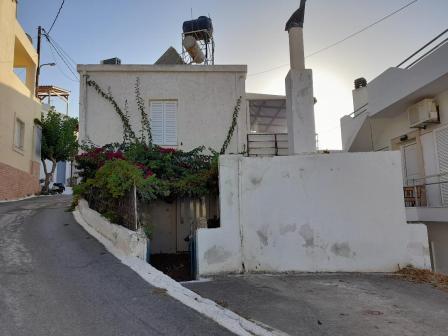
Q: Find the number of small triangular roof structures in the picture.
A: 1